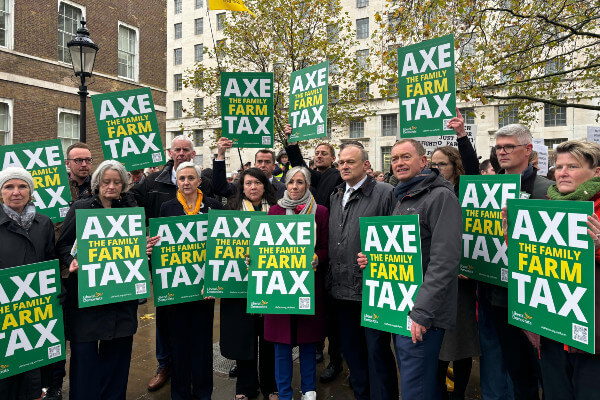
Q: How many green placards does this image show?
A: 13